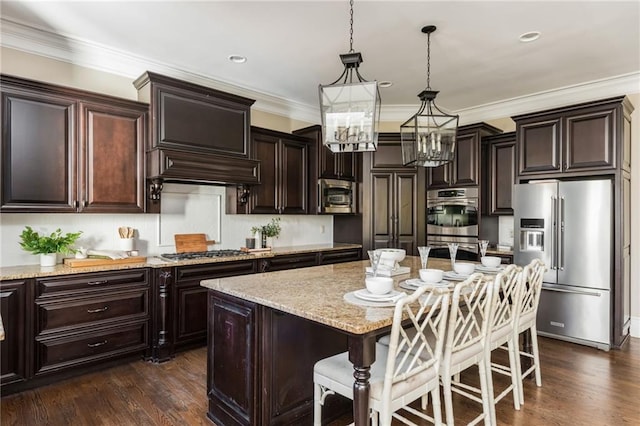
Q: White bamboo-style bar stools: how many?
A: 4